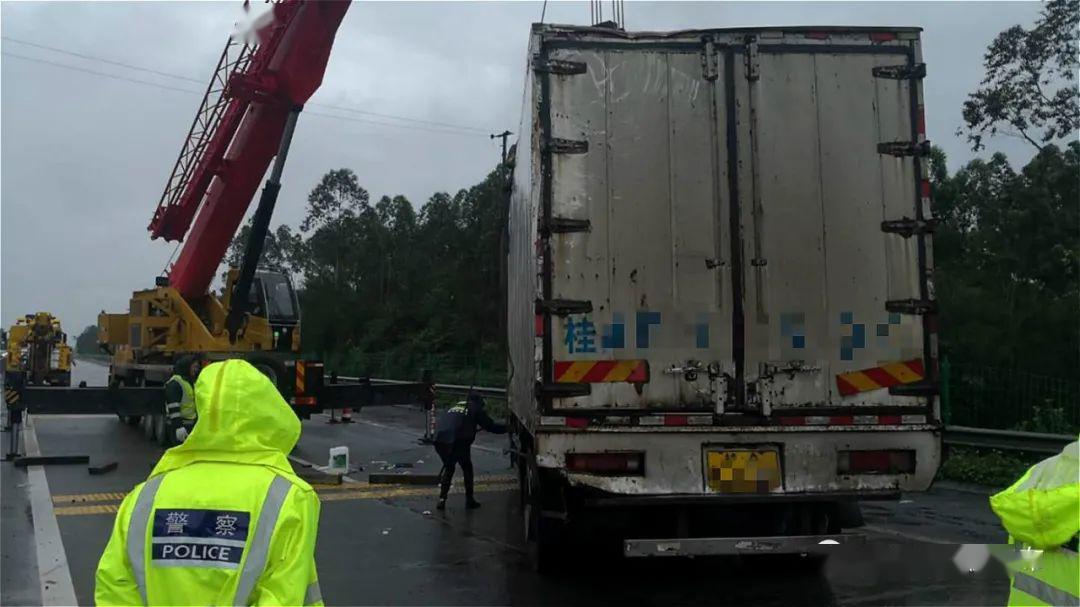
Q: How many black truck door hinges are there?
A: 10